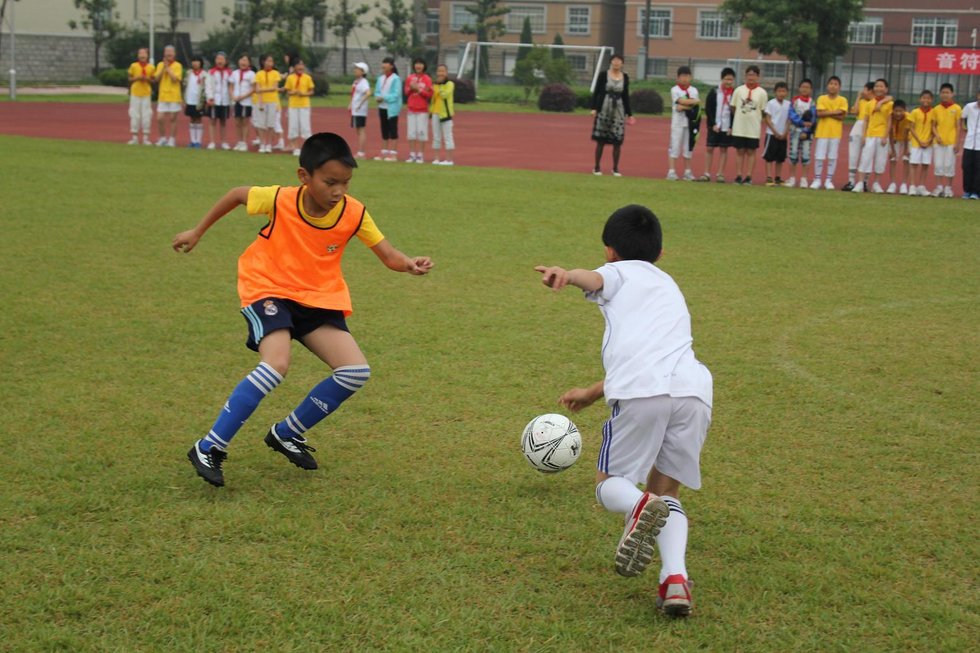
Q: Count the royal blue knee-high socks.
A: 2